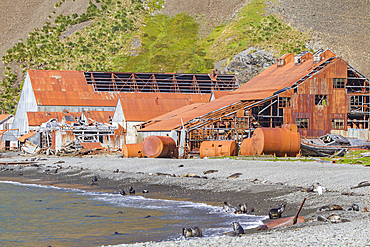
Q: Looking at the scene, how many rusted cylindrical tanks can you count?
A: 5